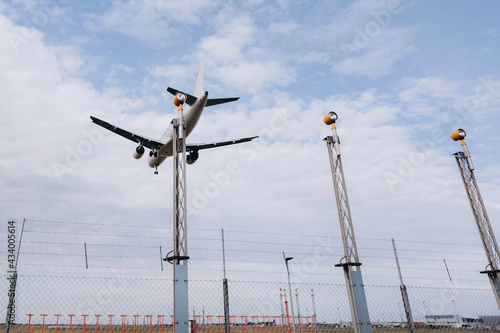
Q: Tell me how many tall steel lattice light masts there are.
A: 3